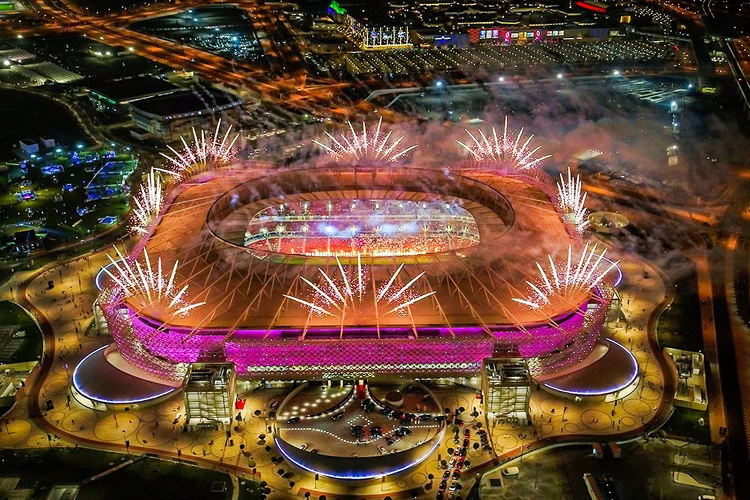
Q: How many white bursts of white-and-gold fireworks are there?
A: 8